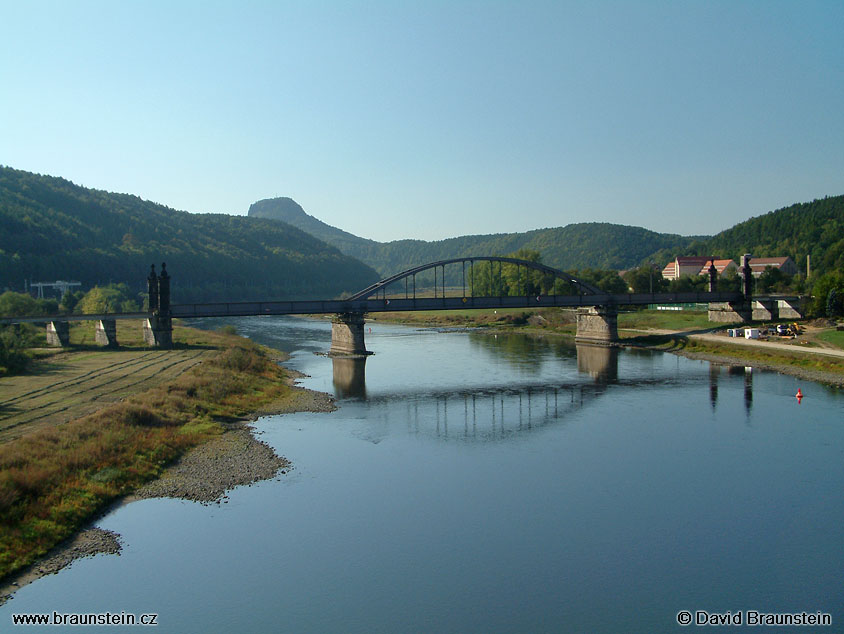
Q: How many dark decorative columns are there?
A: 4